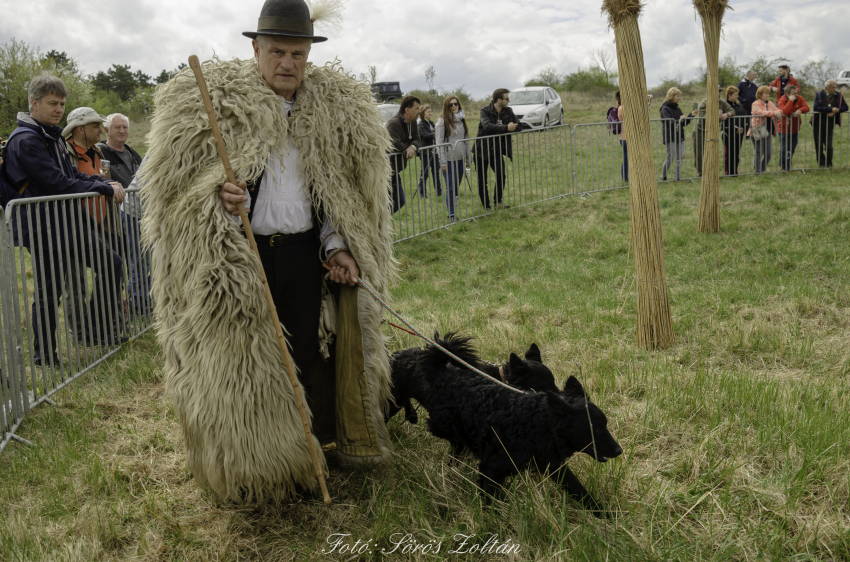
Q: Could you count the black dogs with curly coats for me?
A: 2